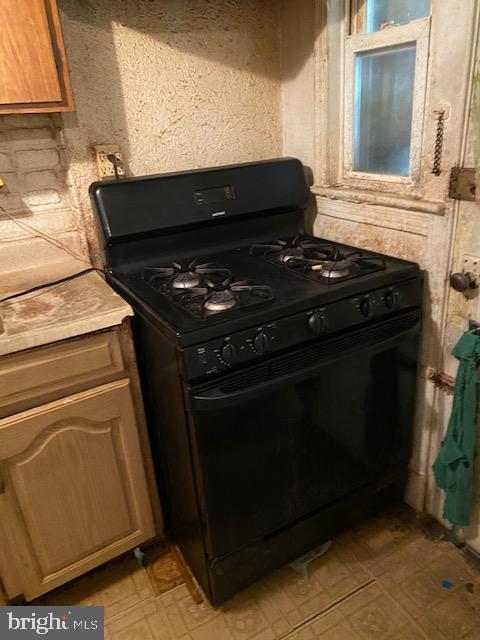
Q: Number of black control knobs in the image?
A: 5